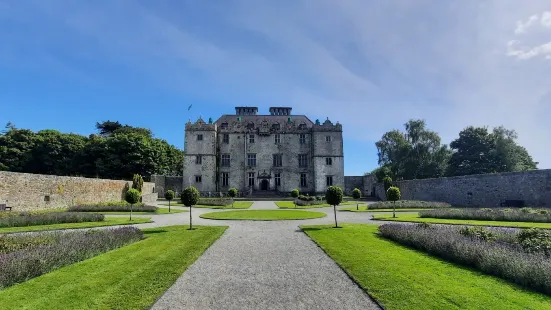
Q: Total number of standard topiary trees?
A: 8